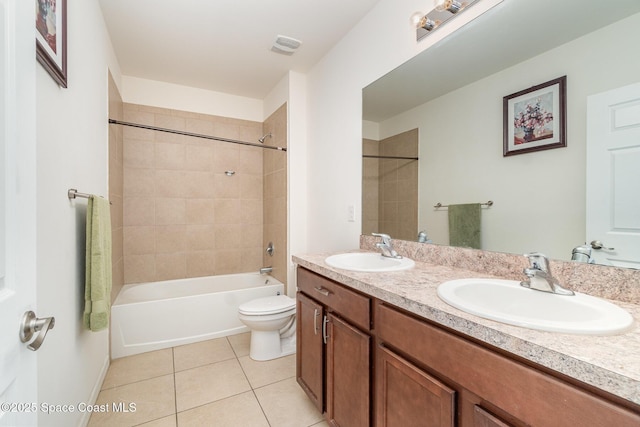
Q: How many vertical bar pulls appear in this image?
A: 2